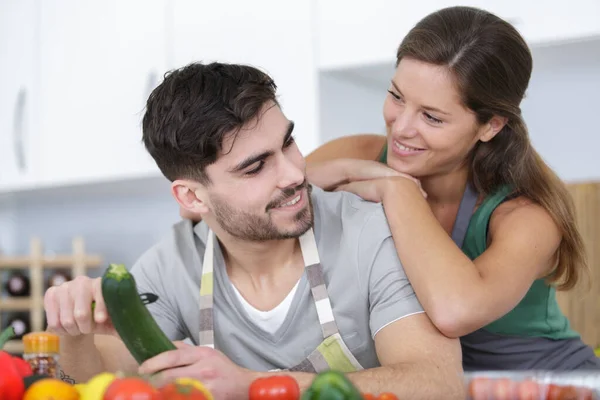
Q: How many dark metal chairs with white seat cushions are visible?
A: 0